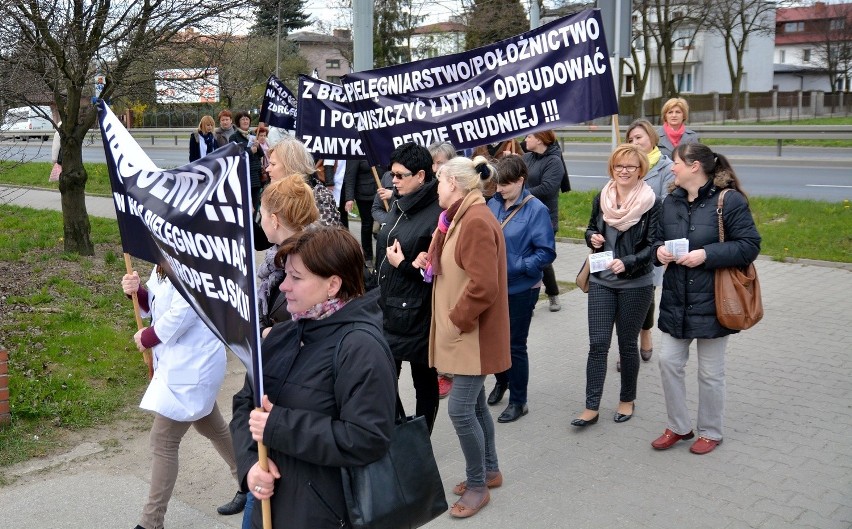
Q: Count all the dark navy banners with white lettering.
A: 4